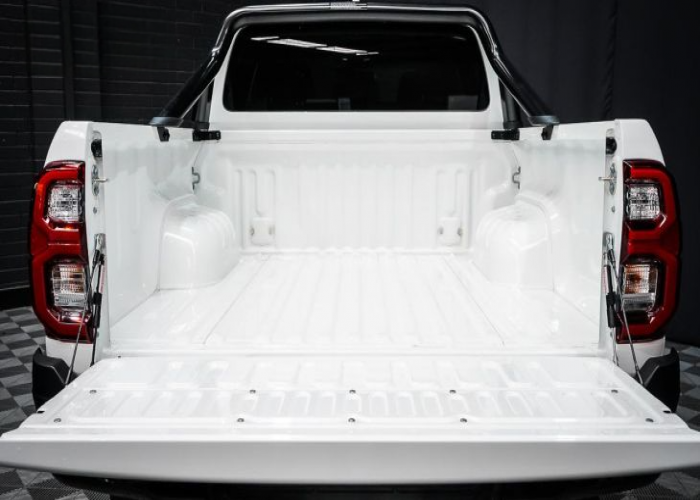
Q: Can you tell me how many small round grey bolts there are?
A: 10